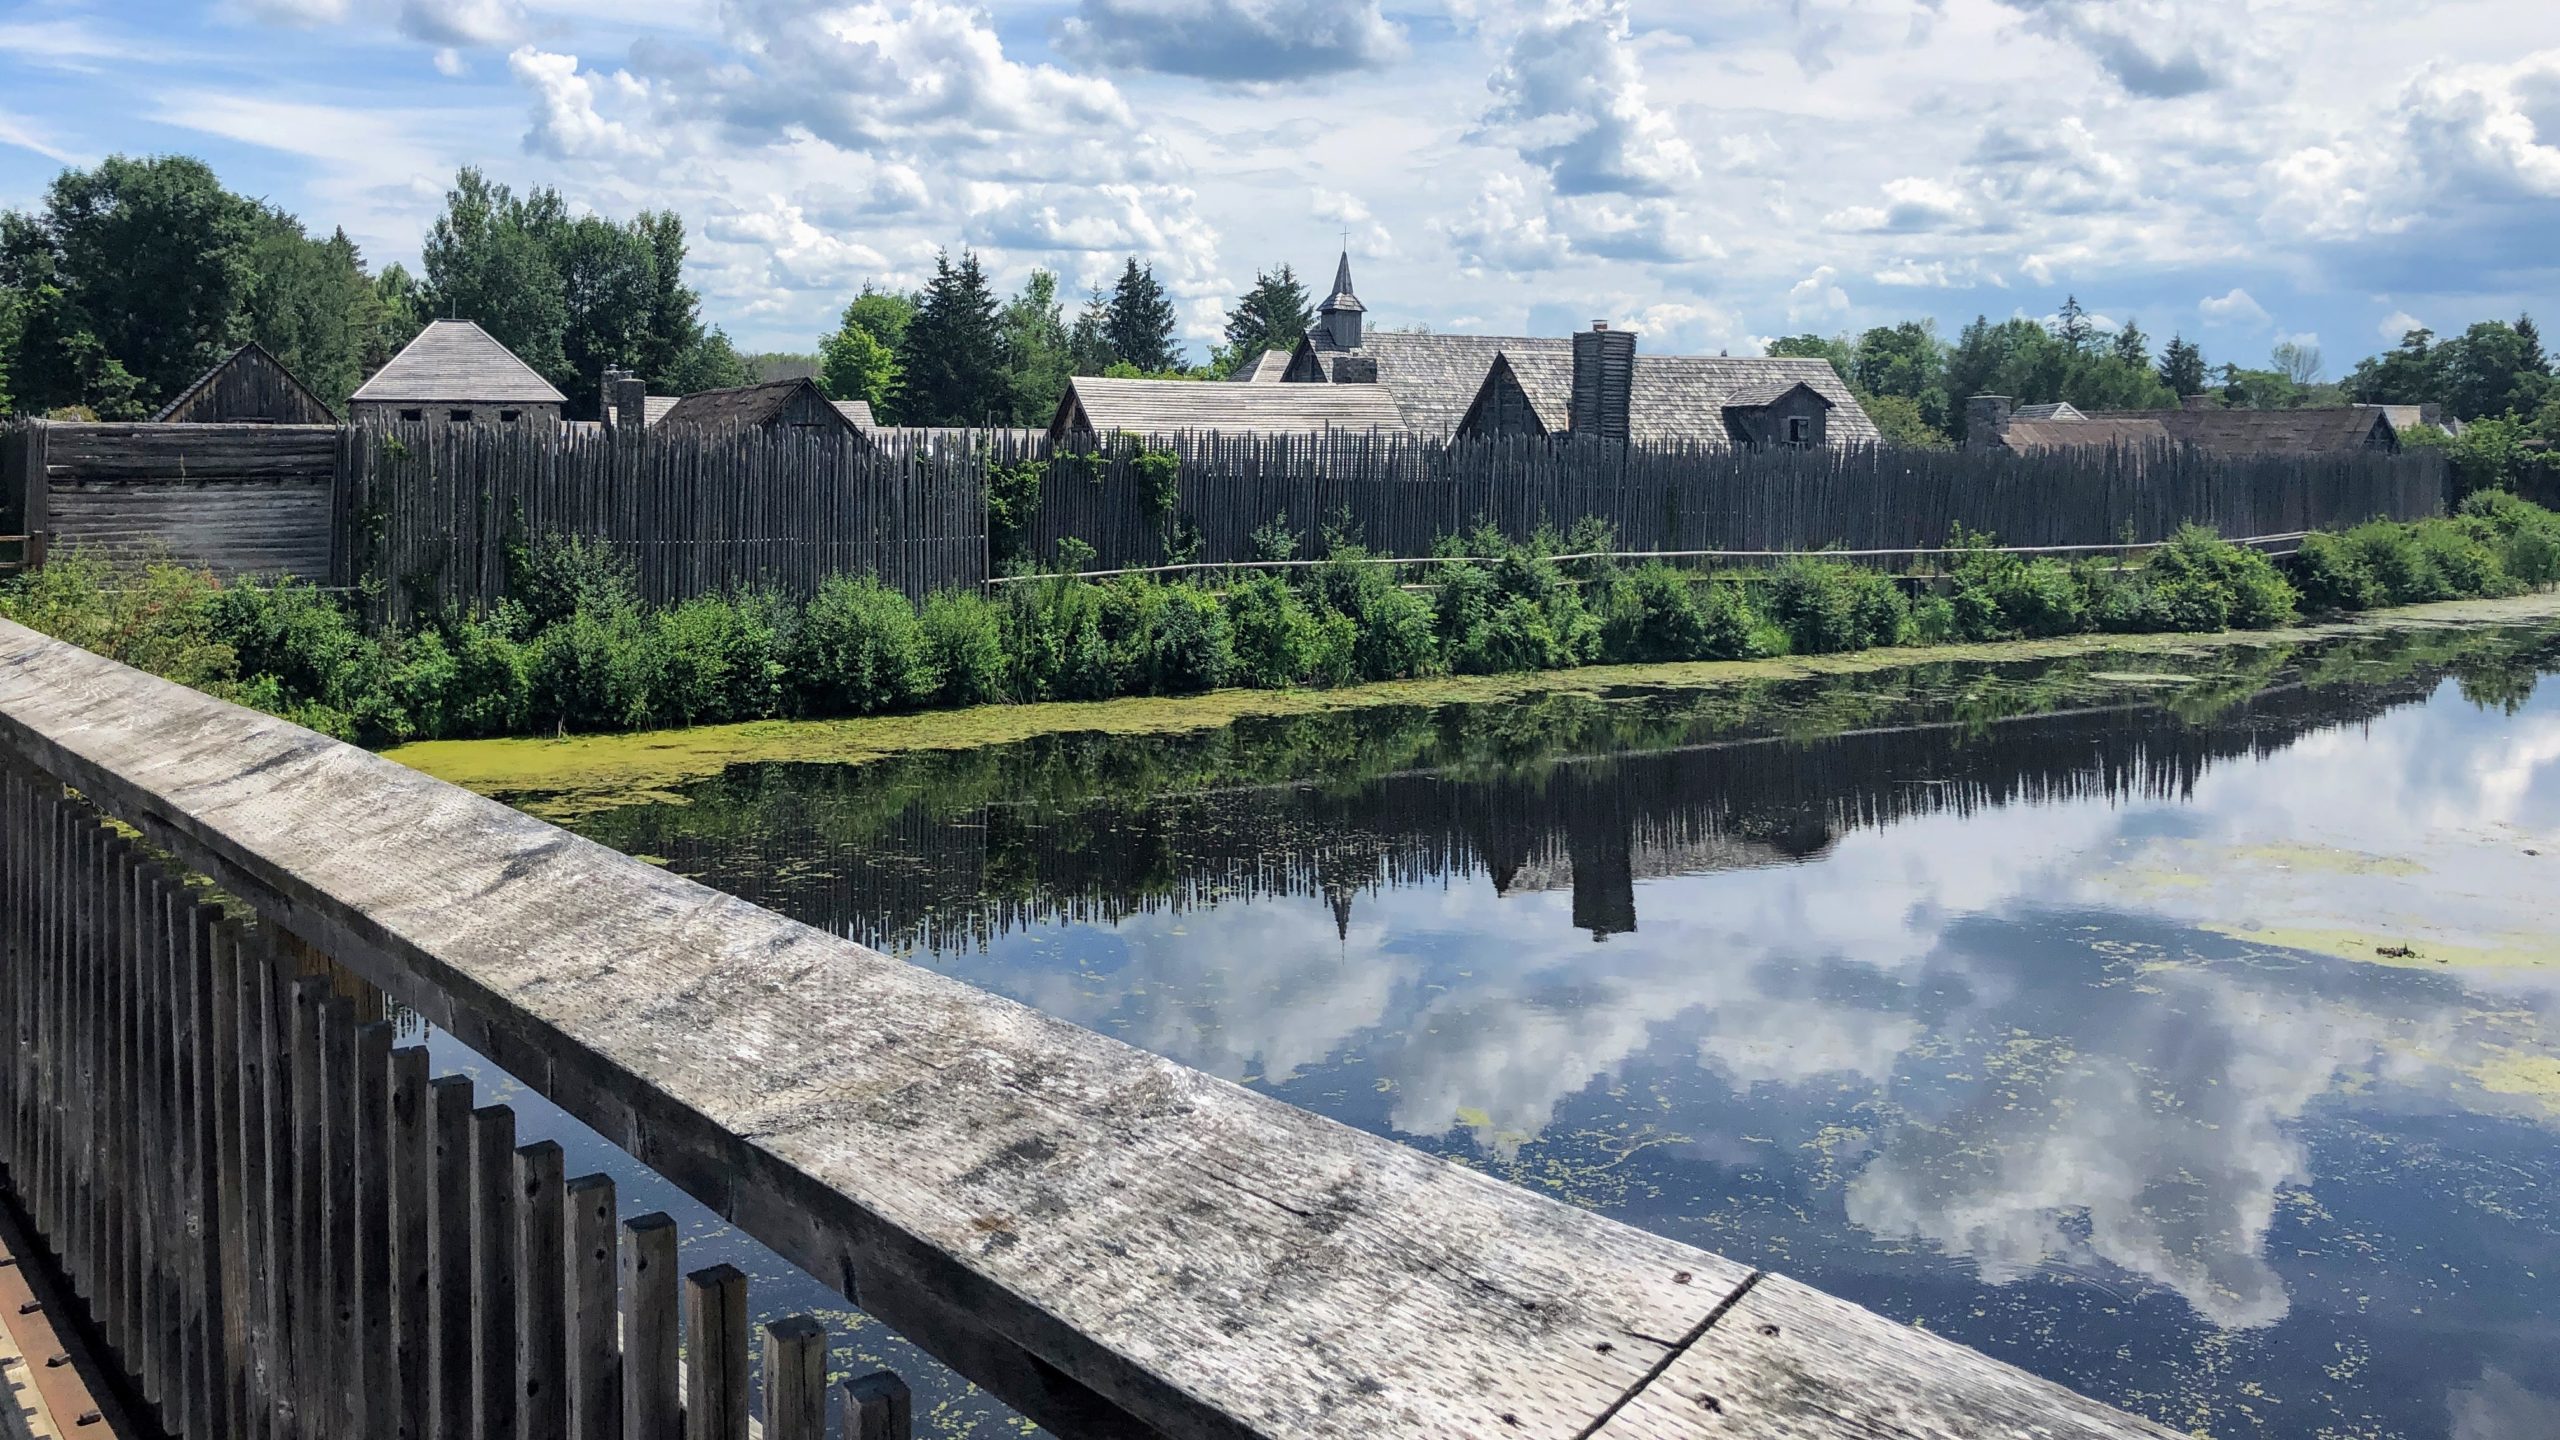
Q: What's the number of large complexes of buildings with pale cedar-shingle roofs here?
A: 1